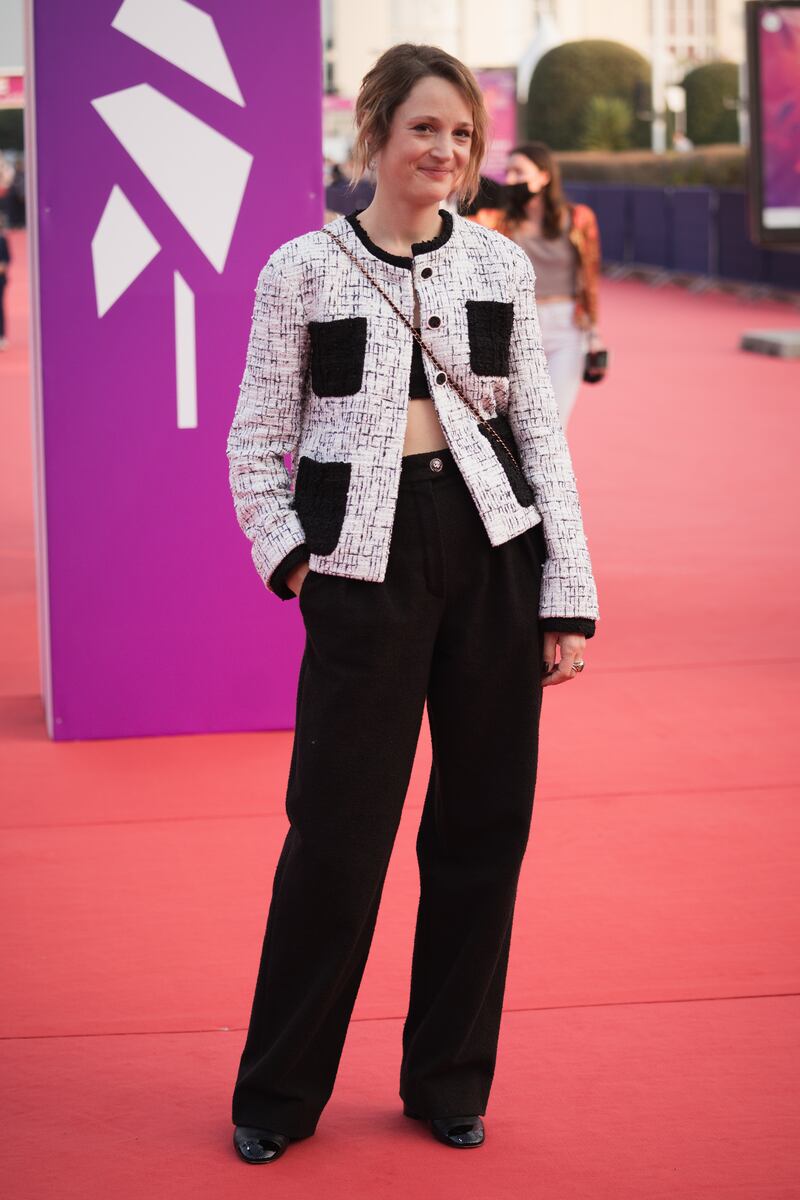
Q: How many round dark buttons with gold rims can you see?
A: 3